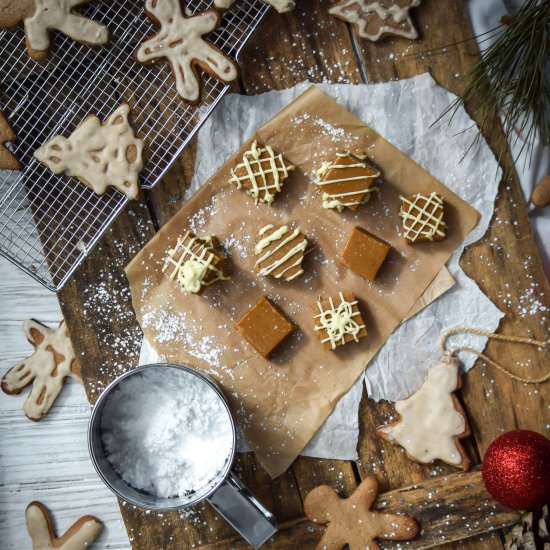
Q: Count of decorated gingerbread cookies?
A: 8